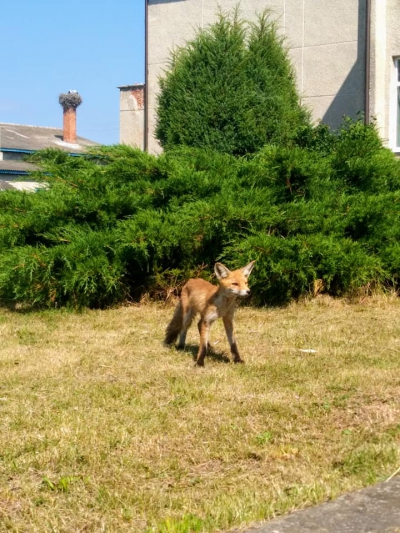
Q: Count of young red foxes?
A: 1